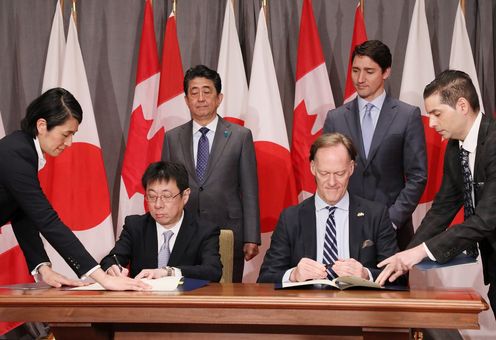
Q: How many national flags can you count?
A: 11